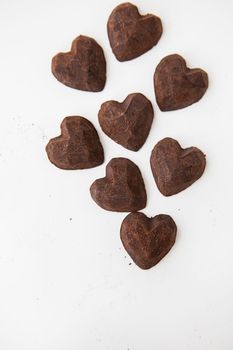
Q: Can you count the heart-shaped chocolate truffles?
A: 8